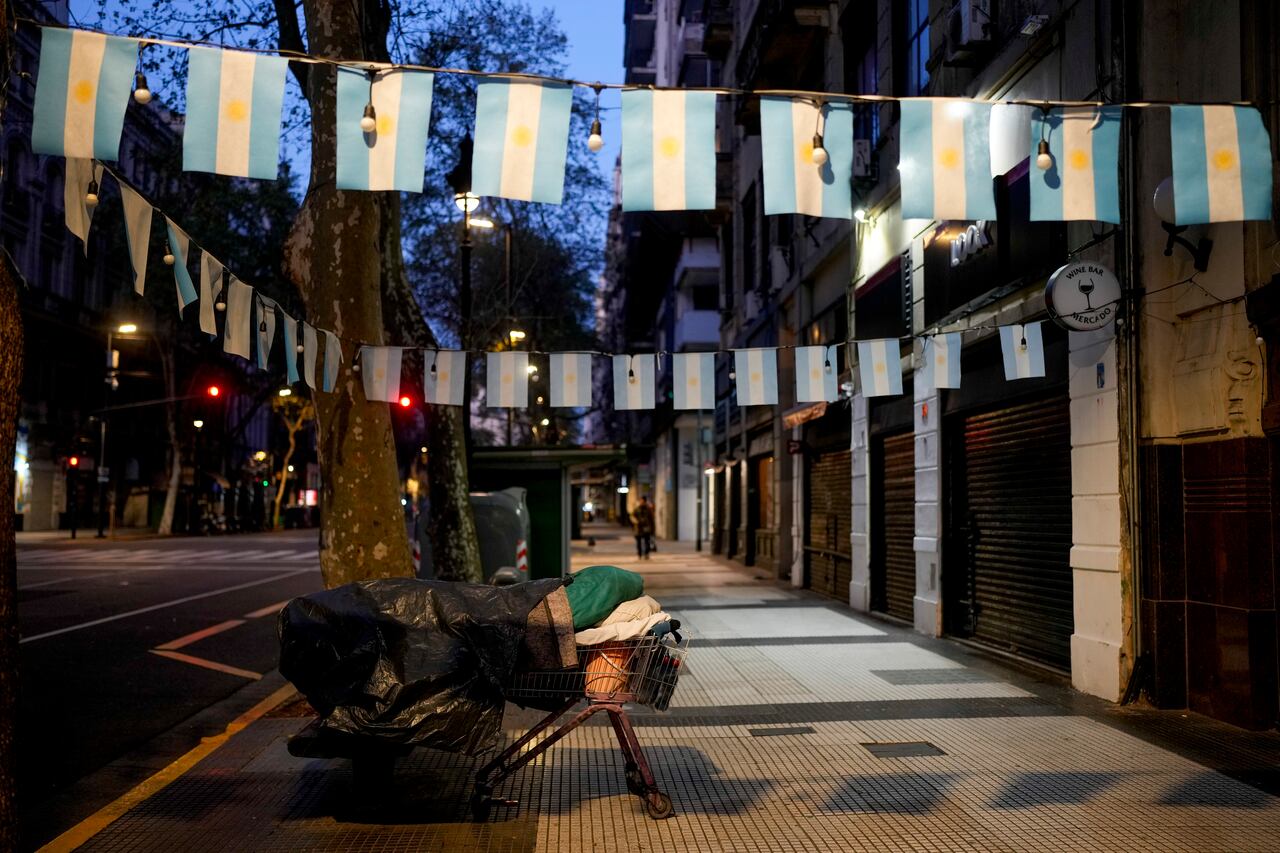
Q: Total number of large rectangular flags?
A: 9